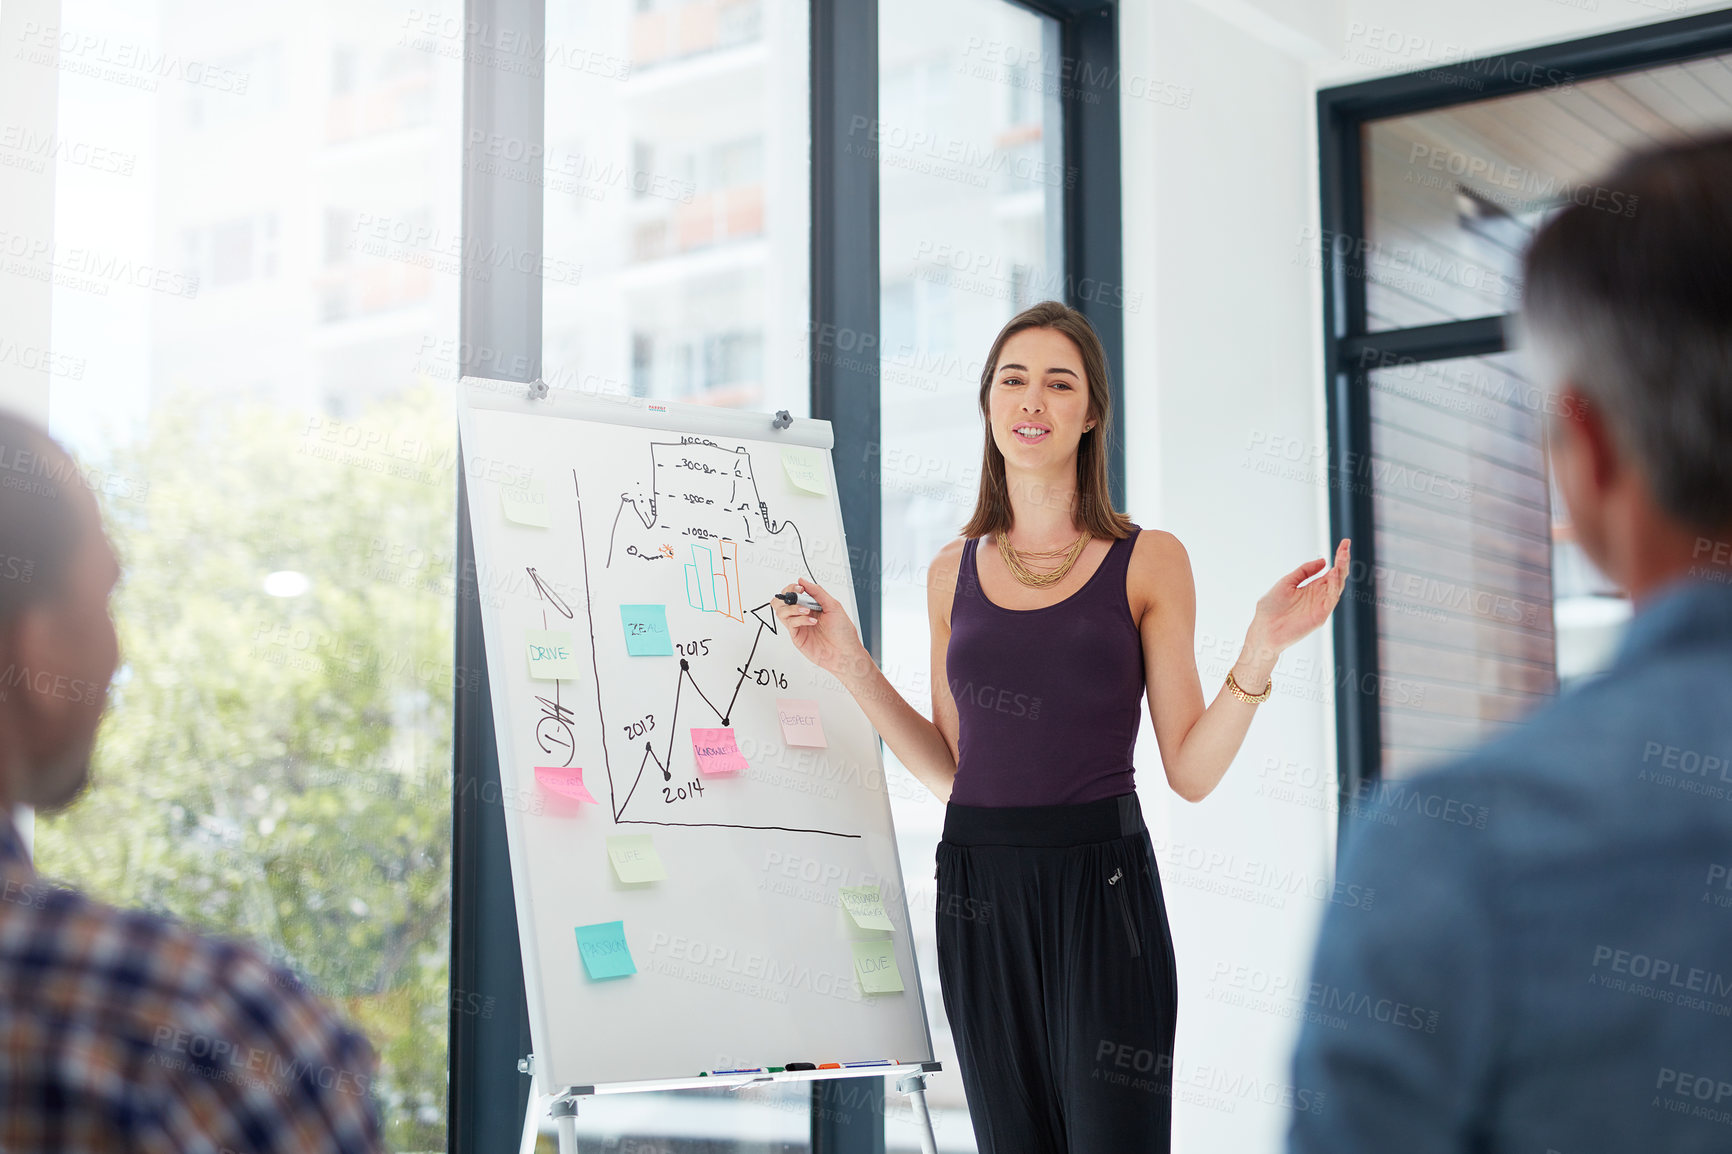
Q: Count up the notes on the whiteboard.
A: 11